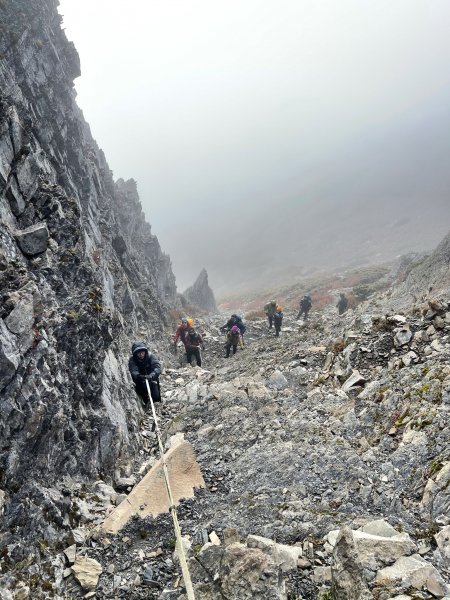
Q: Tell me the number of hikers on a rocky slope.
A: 9